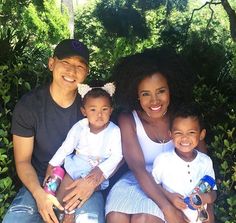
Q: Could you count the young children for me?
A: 2